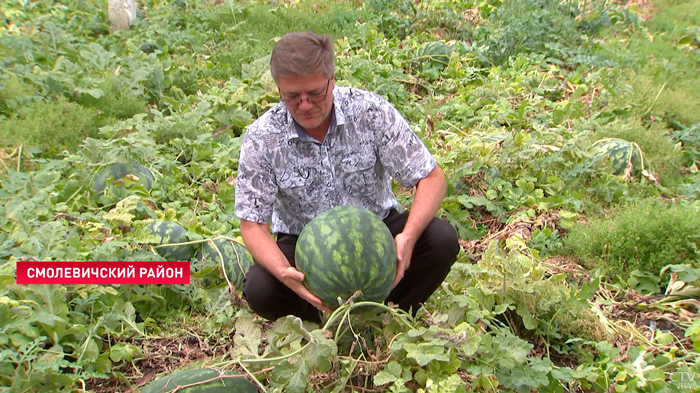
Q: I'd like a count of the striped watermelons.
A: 7